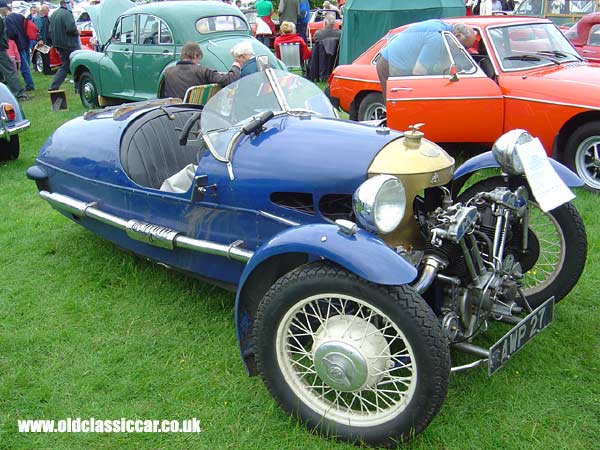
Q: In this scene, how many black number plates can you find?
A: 1